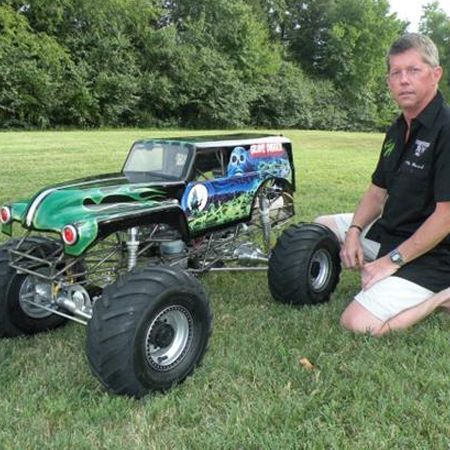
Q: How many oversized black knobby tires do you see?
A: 3